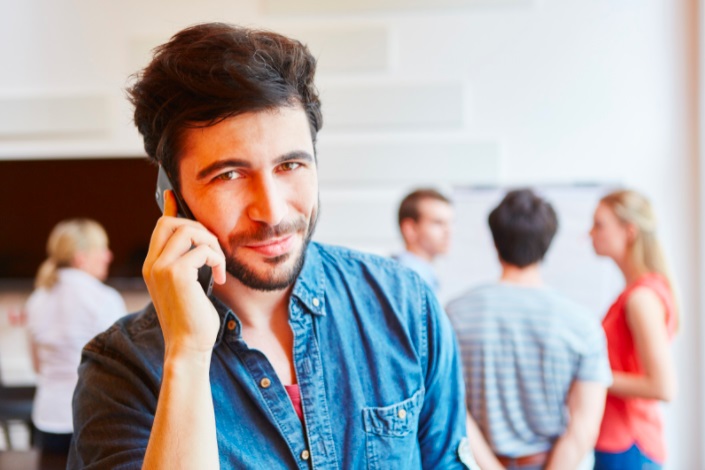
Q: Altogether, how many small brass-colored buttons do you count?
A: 5